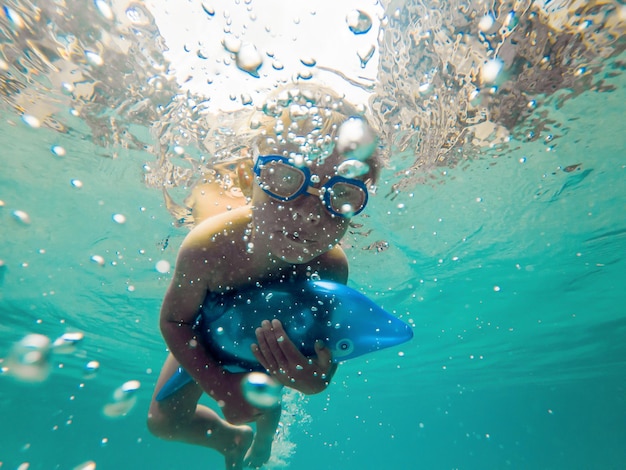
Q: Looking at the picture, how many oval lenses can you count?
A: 2